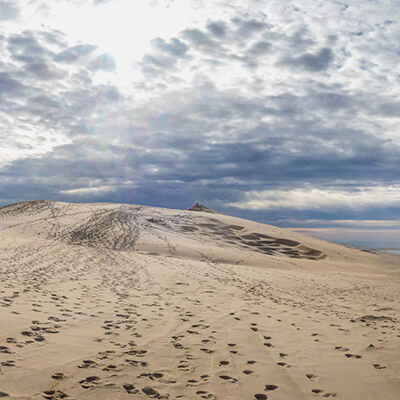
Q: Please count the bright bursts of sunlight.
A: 1